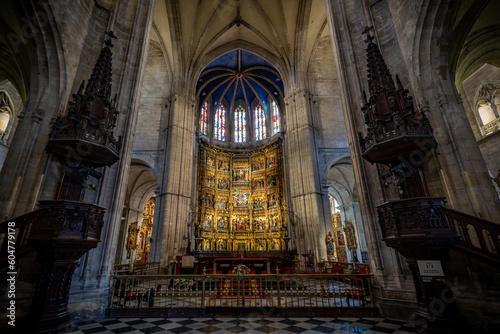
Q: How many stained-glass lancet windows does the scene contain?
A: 5